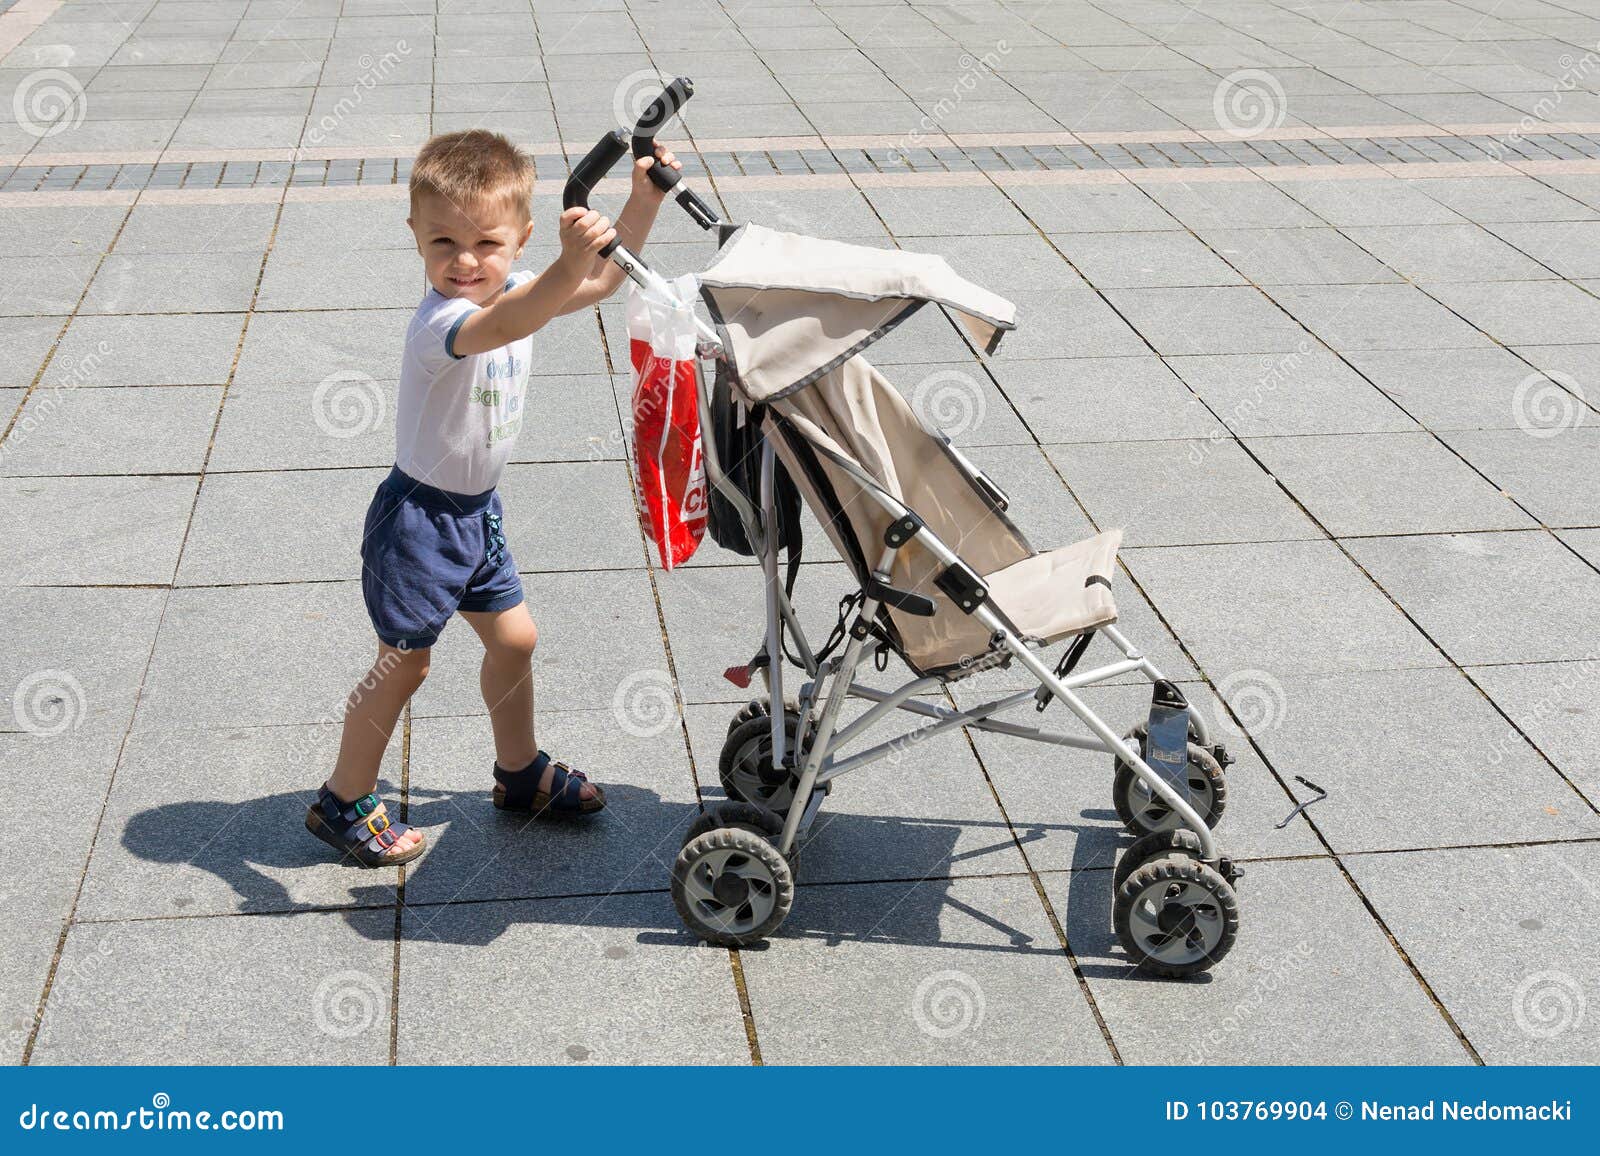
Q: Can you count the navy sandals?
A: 2